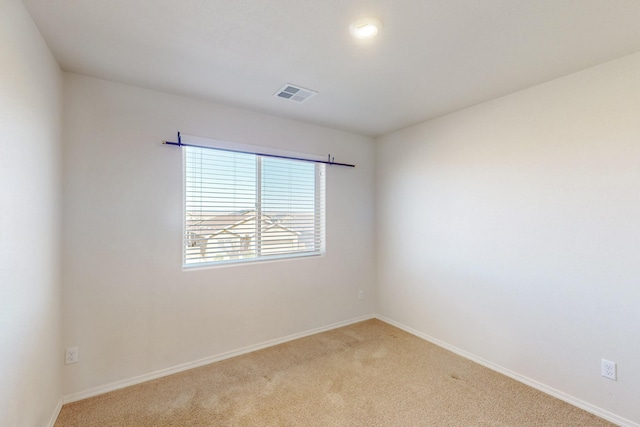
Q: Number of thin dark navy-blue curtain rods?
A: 1